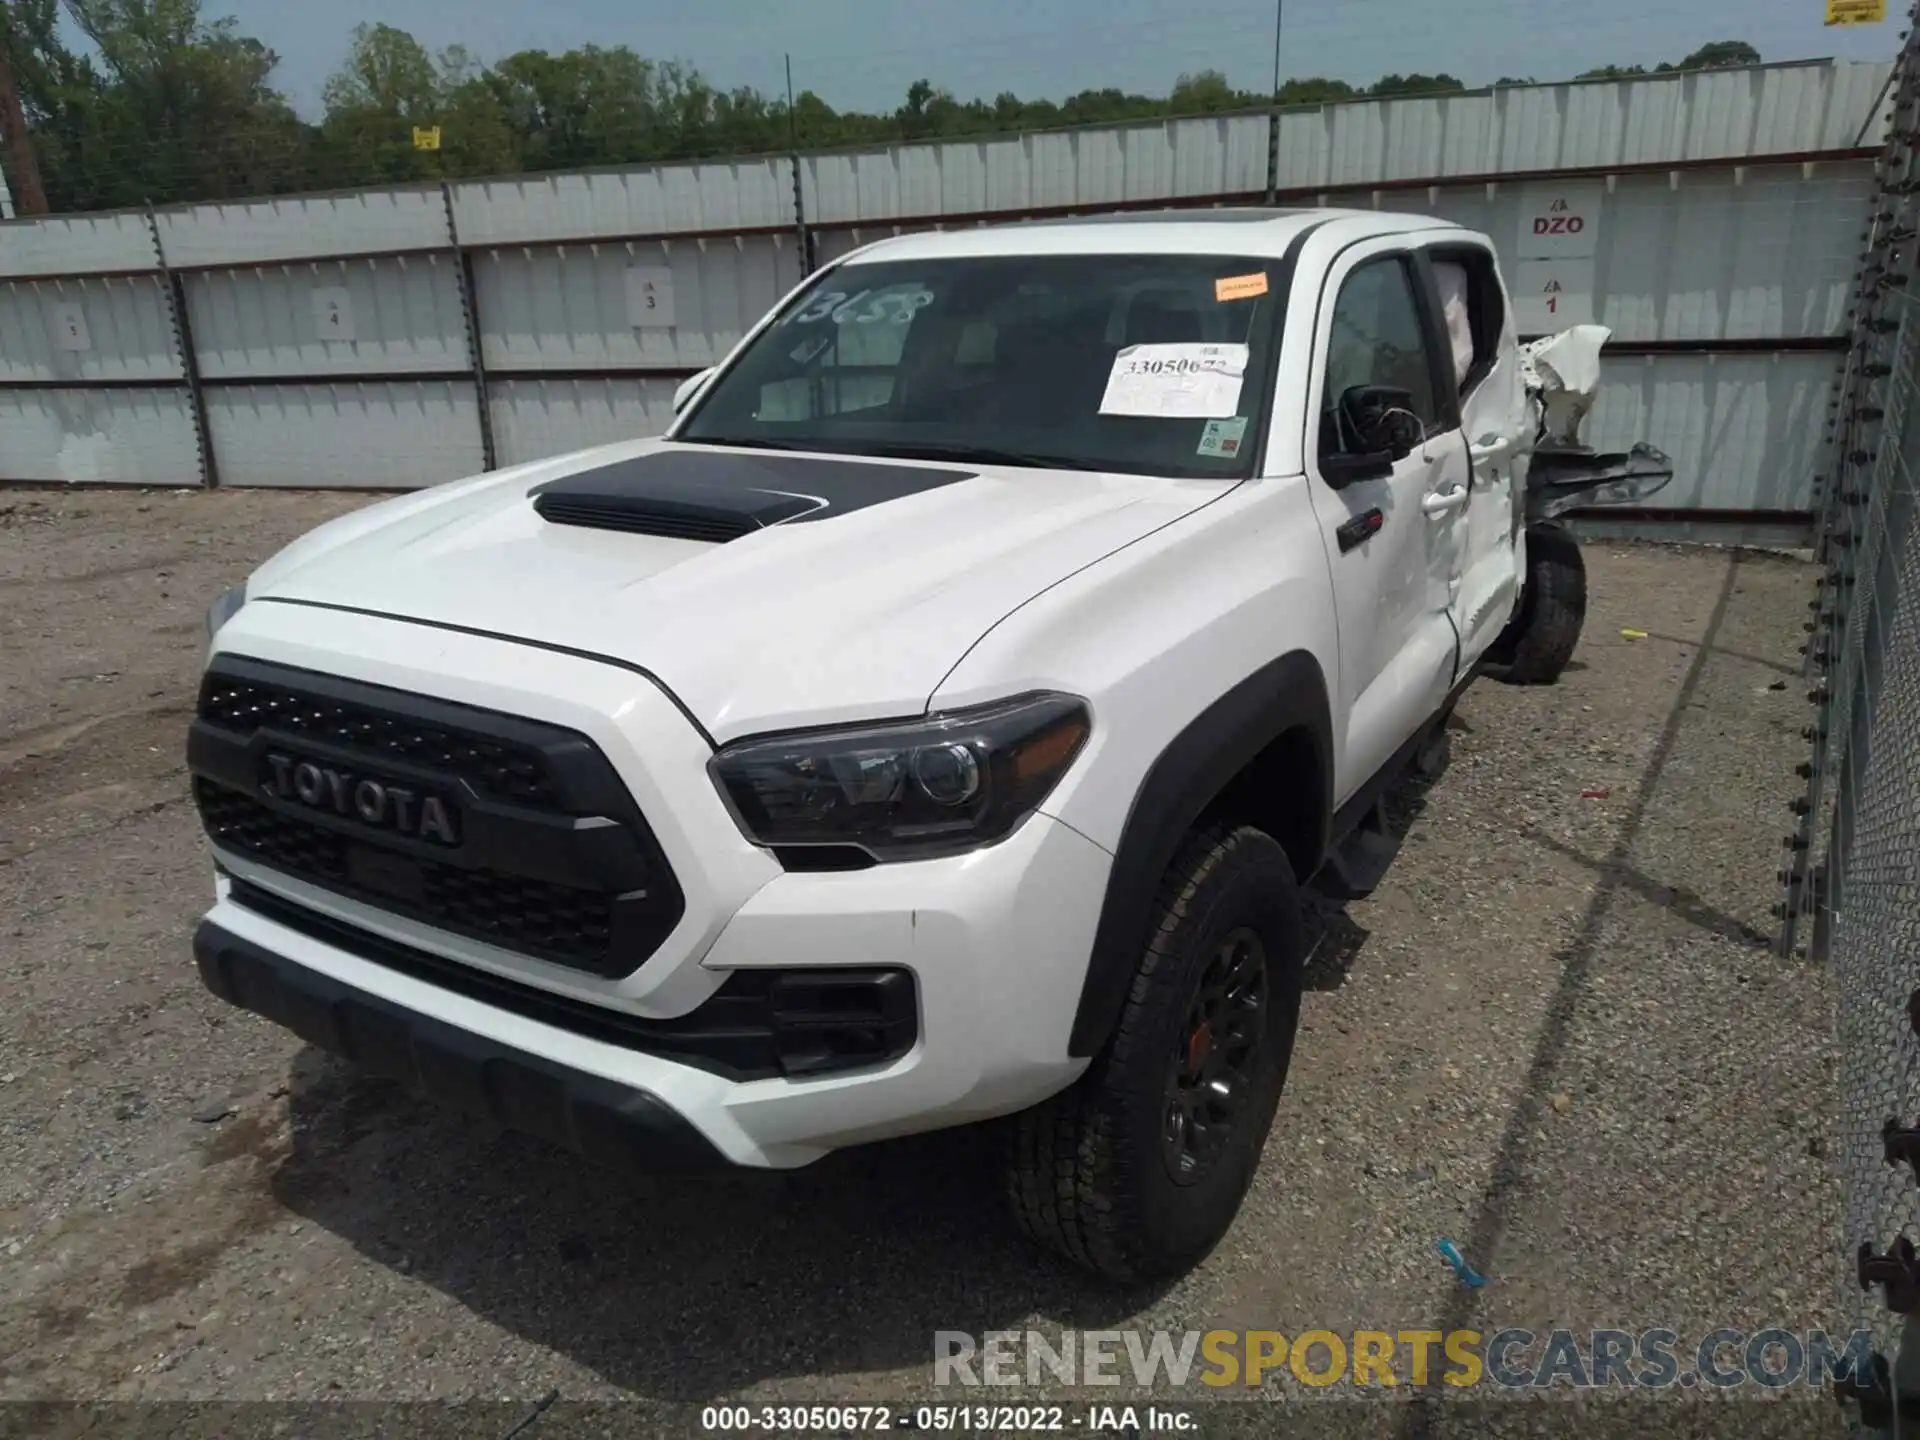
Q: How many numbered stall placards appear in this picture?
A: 4